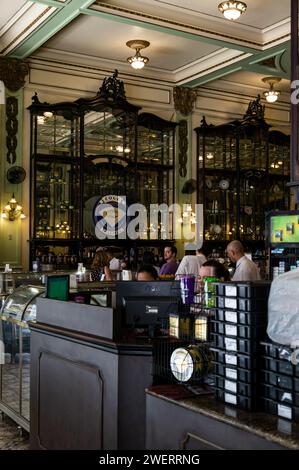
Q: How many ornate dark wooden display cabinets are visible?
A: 2